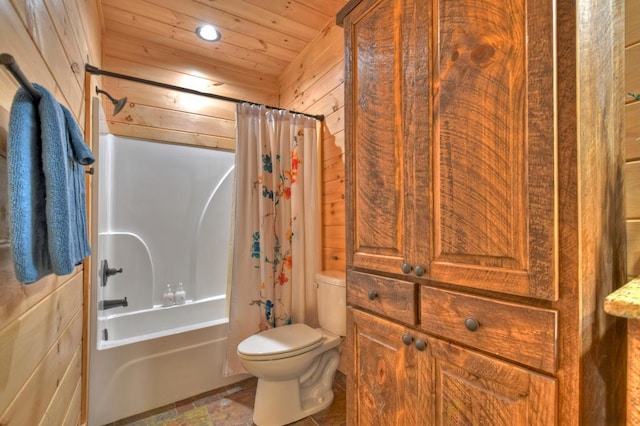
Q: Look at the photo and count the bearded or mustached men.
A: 0